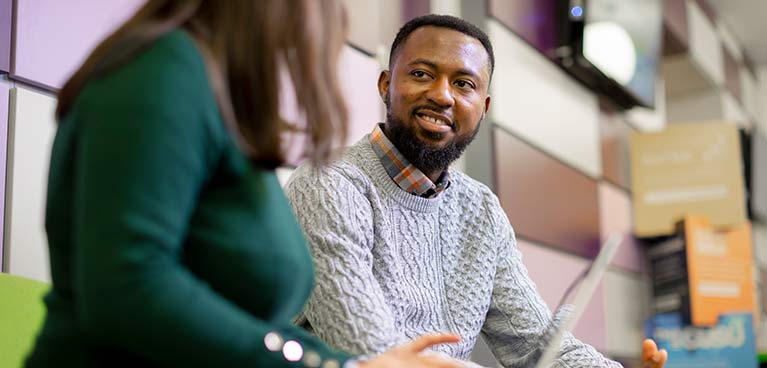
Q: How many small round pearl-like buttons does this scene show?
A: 4